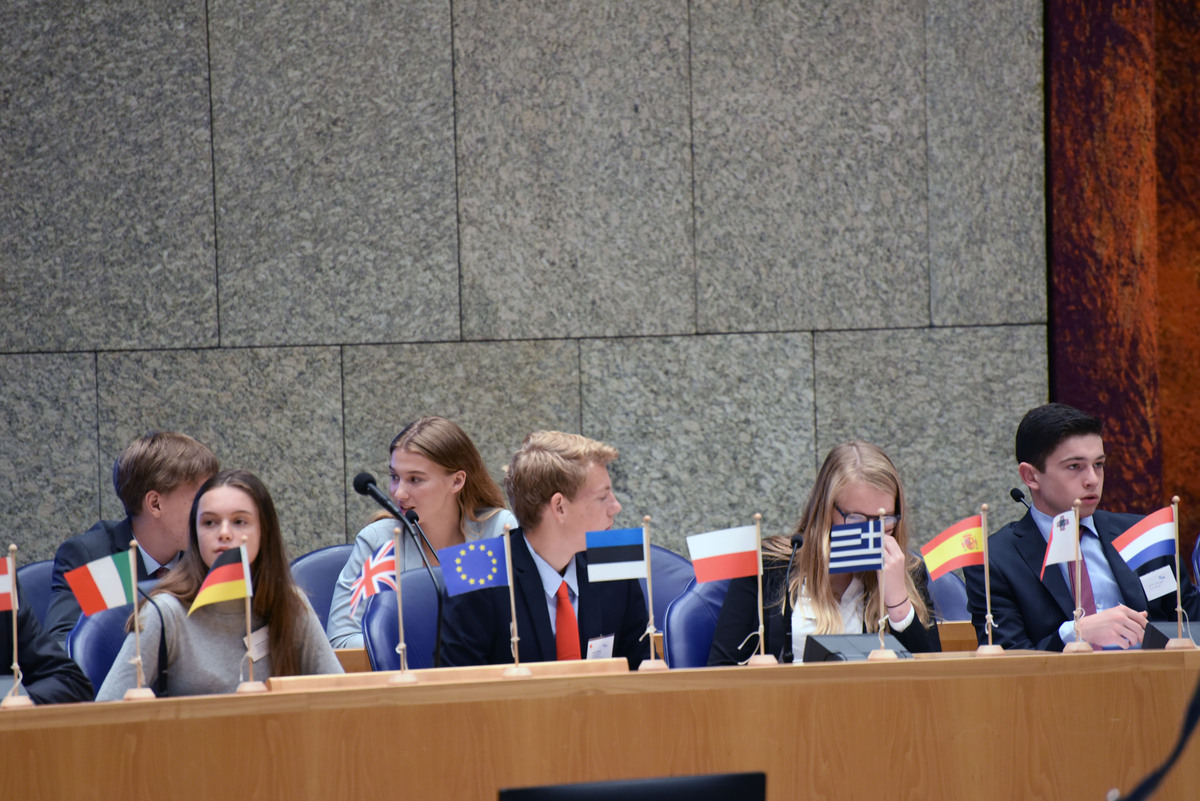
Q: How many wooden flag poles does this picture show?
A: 11